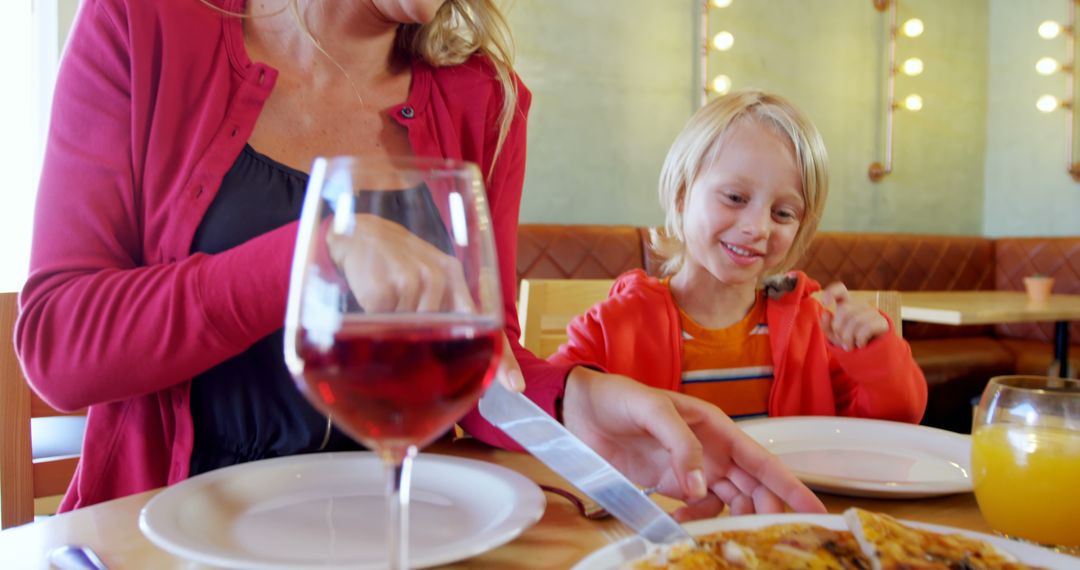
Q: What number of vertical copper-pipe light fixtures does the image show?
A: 3